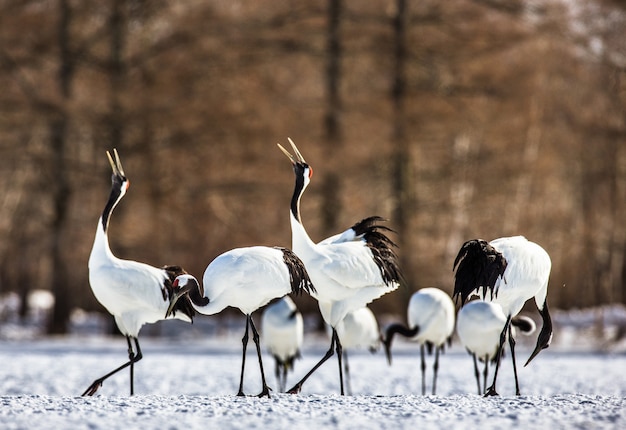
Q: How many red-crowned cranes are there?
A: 8